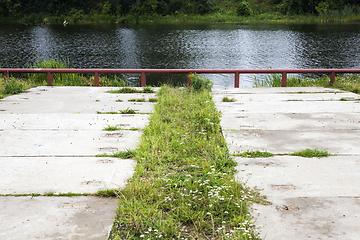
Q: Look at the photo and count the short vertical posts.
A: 8